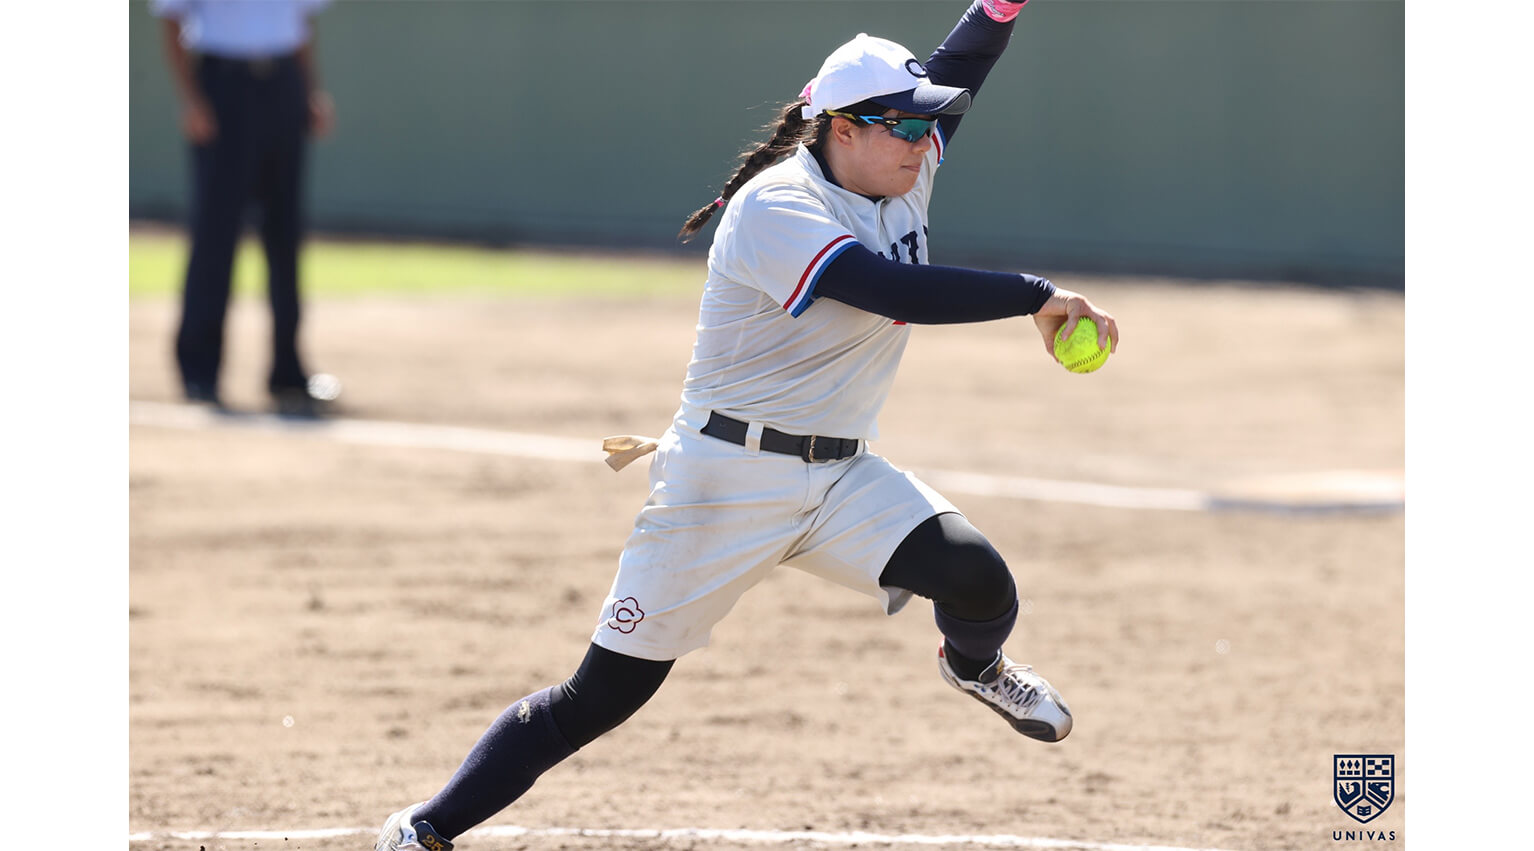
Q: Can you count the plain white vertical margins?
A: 2